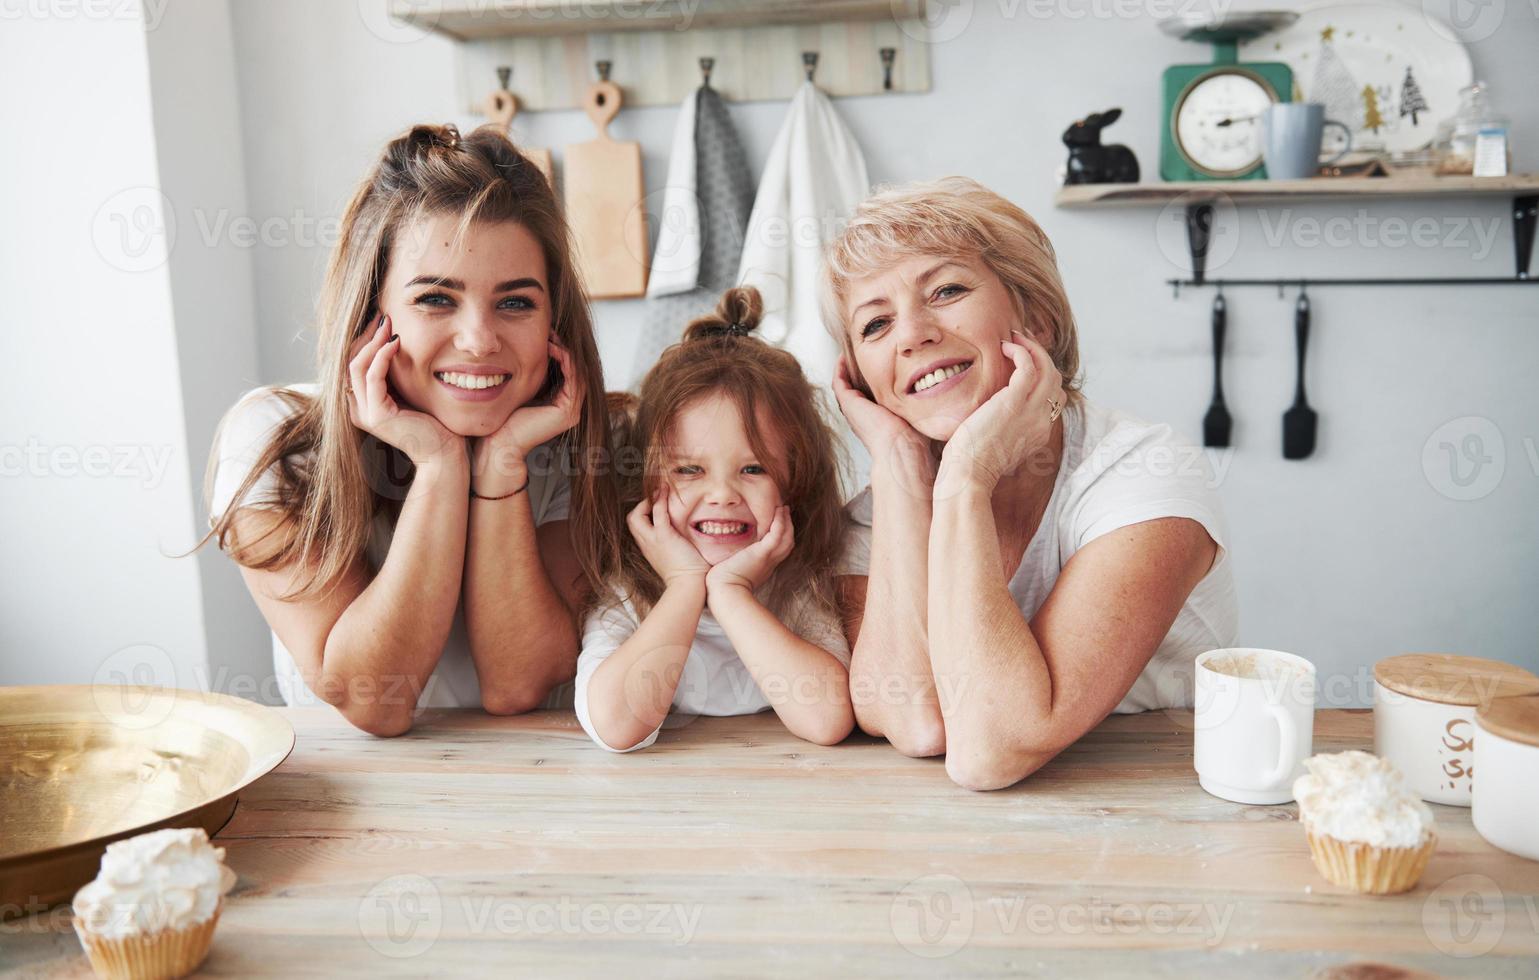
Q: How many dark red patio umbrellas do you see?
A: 0